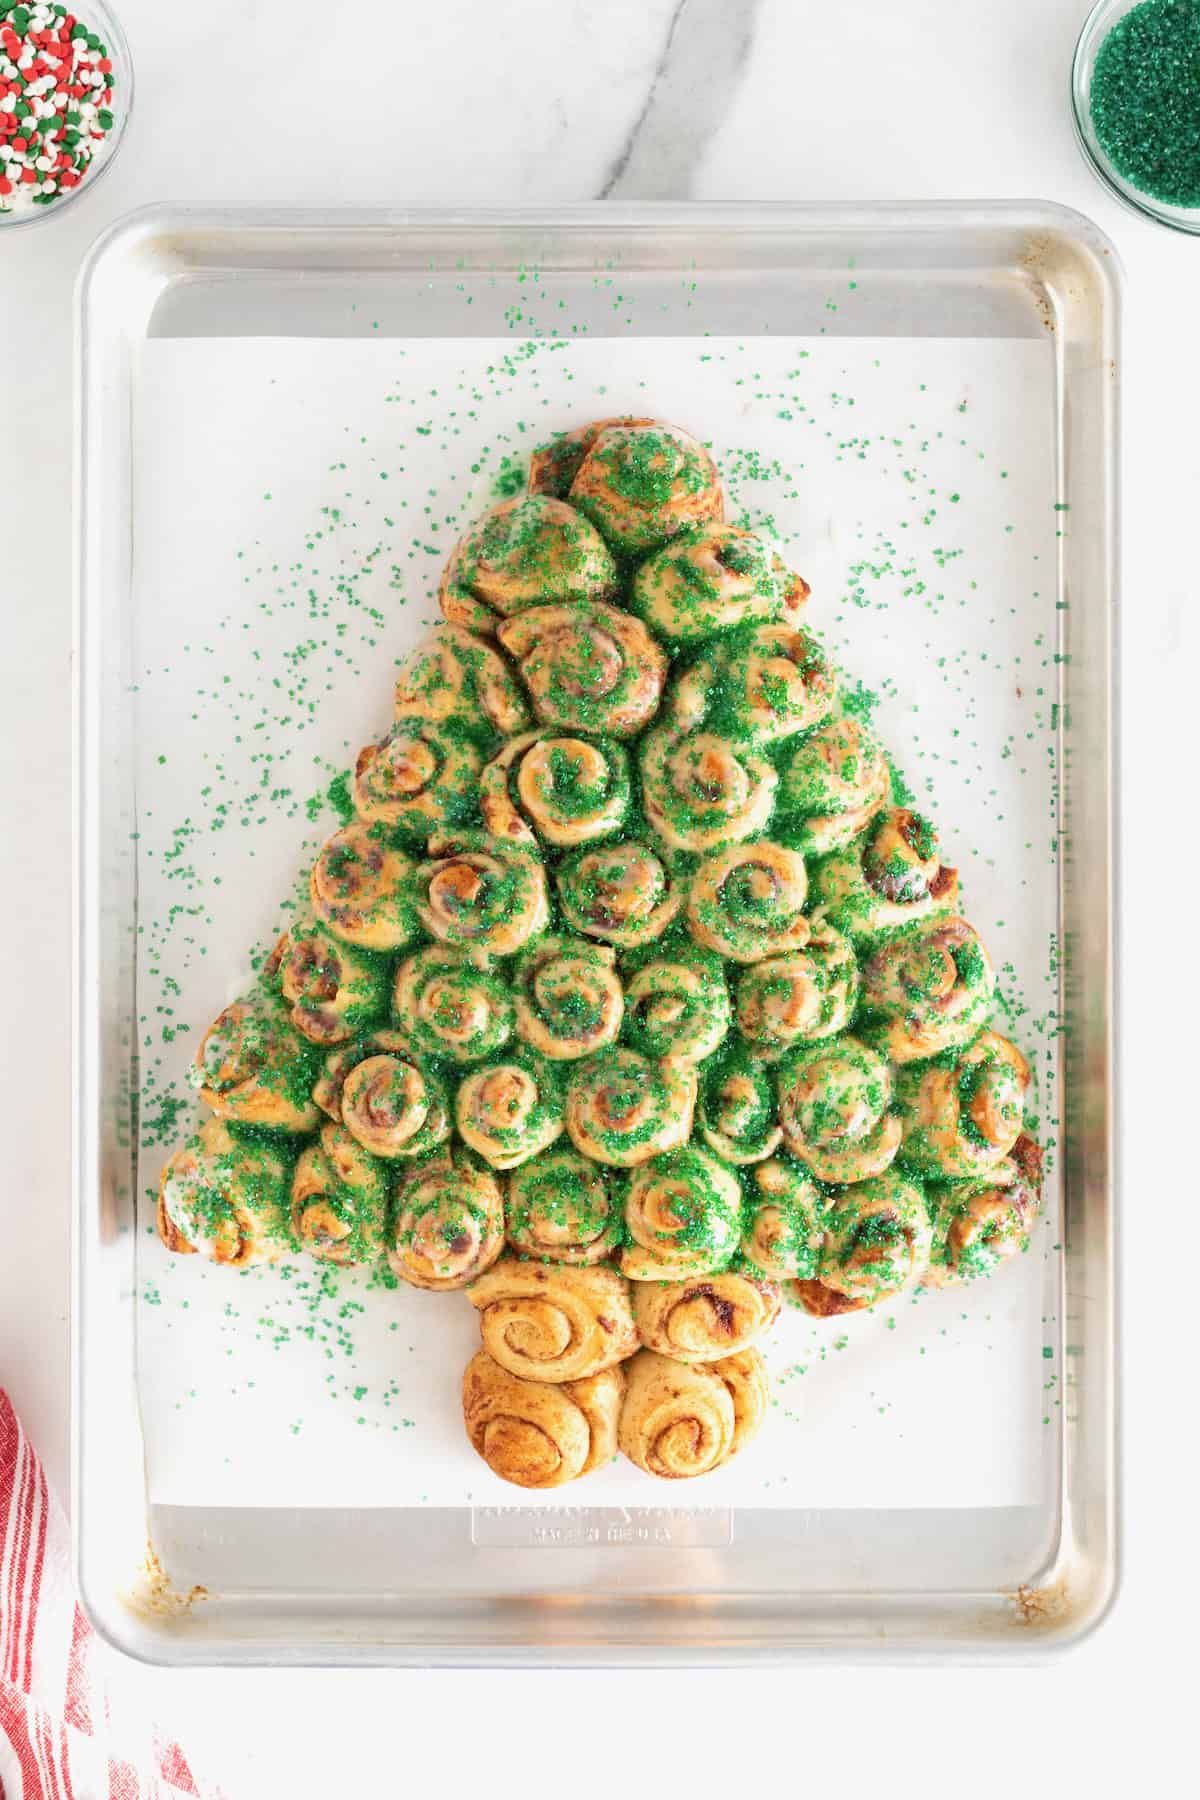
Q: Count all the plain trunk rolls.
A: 4